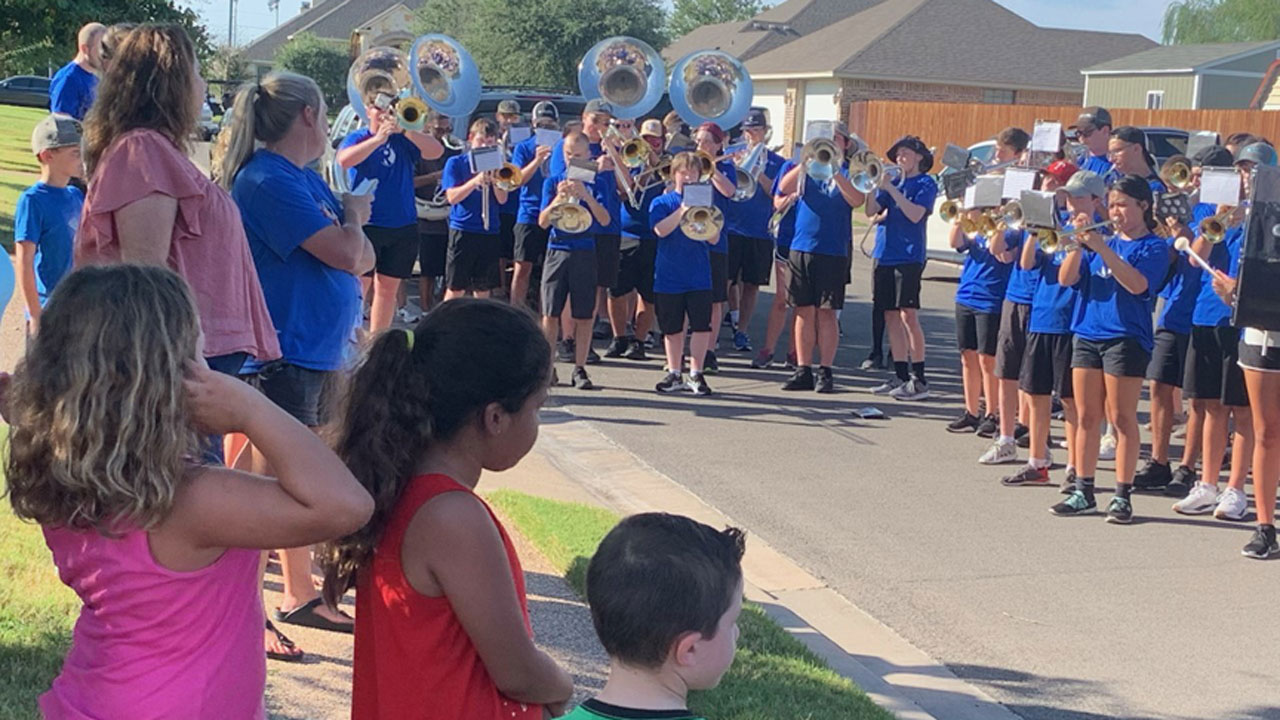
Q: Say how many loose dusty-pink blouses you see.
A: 1